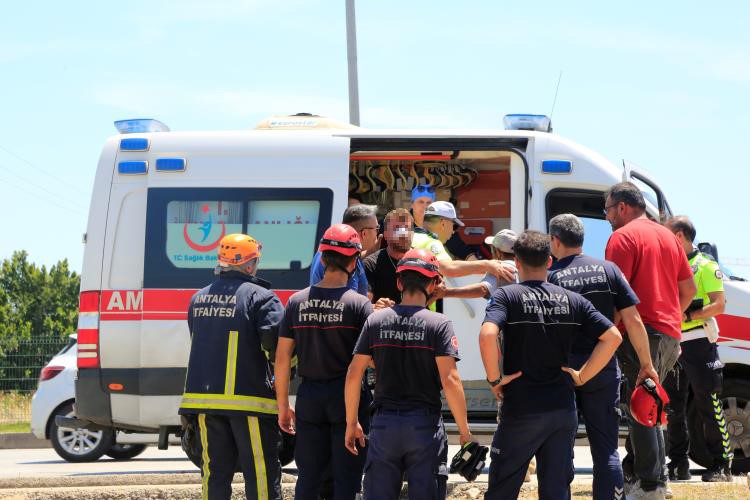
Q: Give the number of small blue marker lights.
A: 4